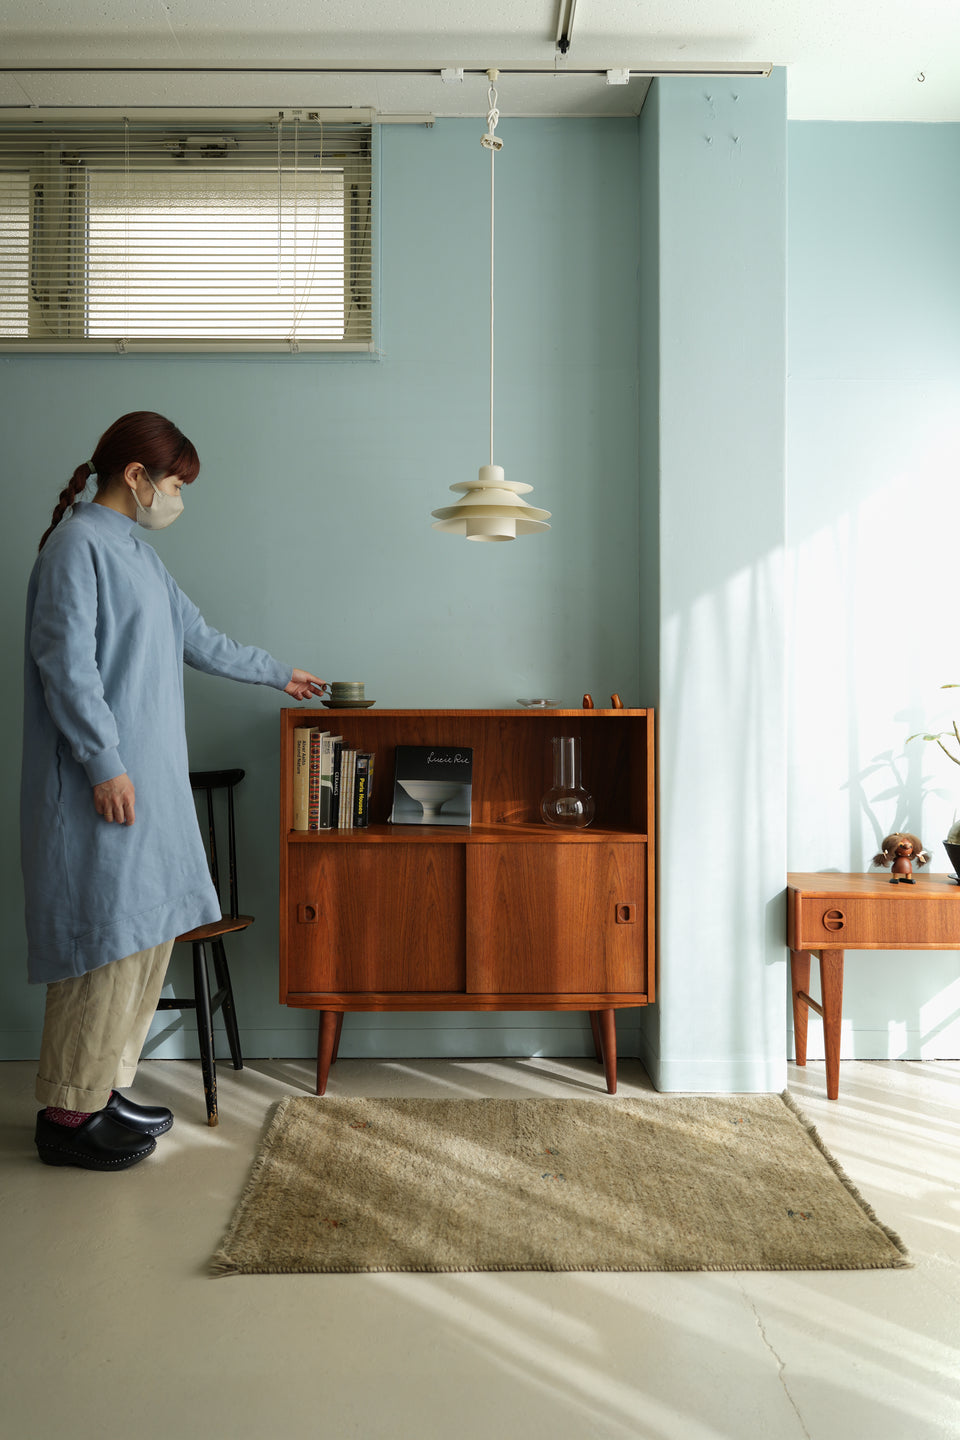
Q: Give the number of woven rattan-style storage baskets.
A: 0